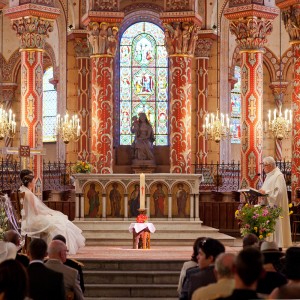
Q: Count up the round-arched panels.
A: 5